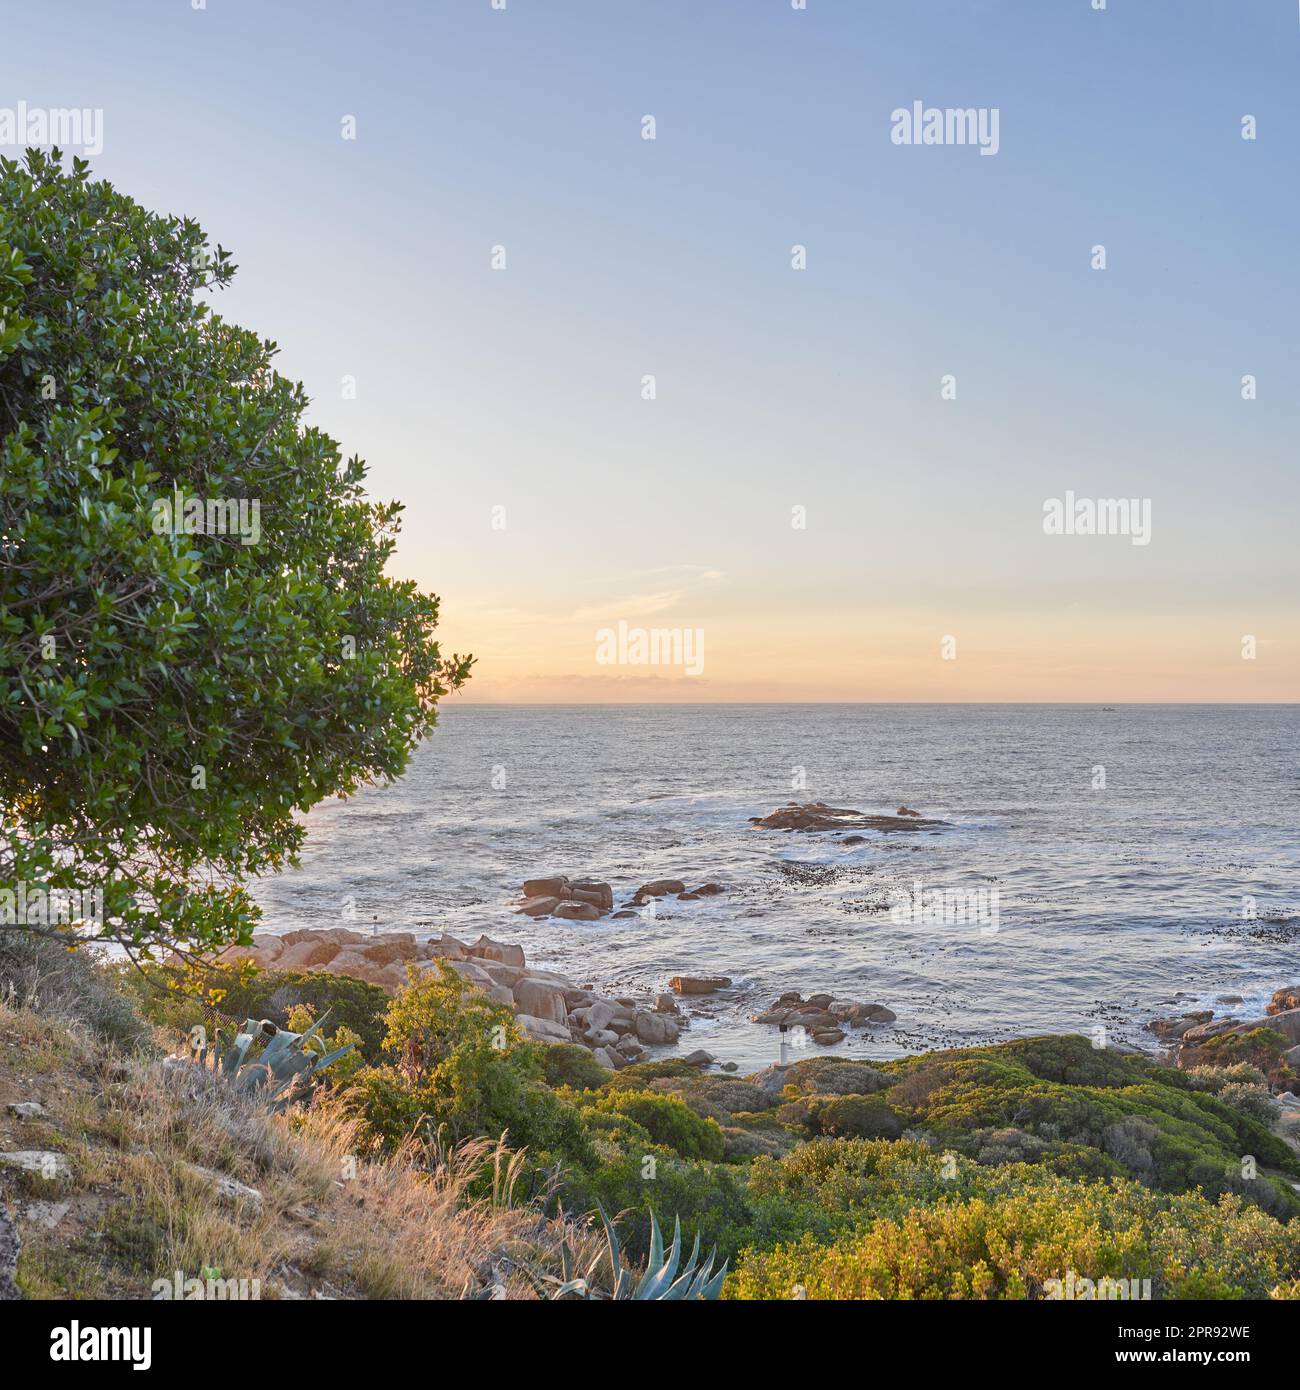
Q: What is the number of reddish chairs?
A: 0